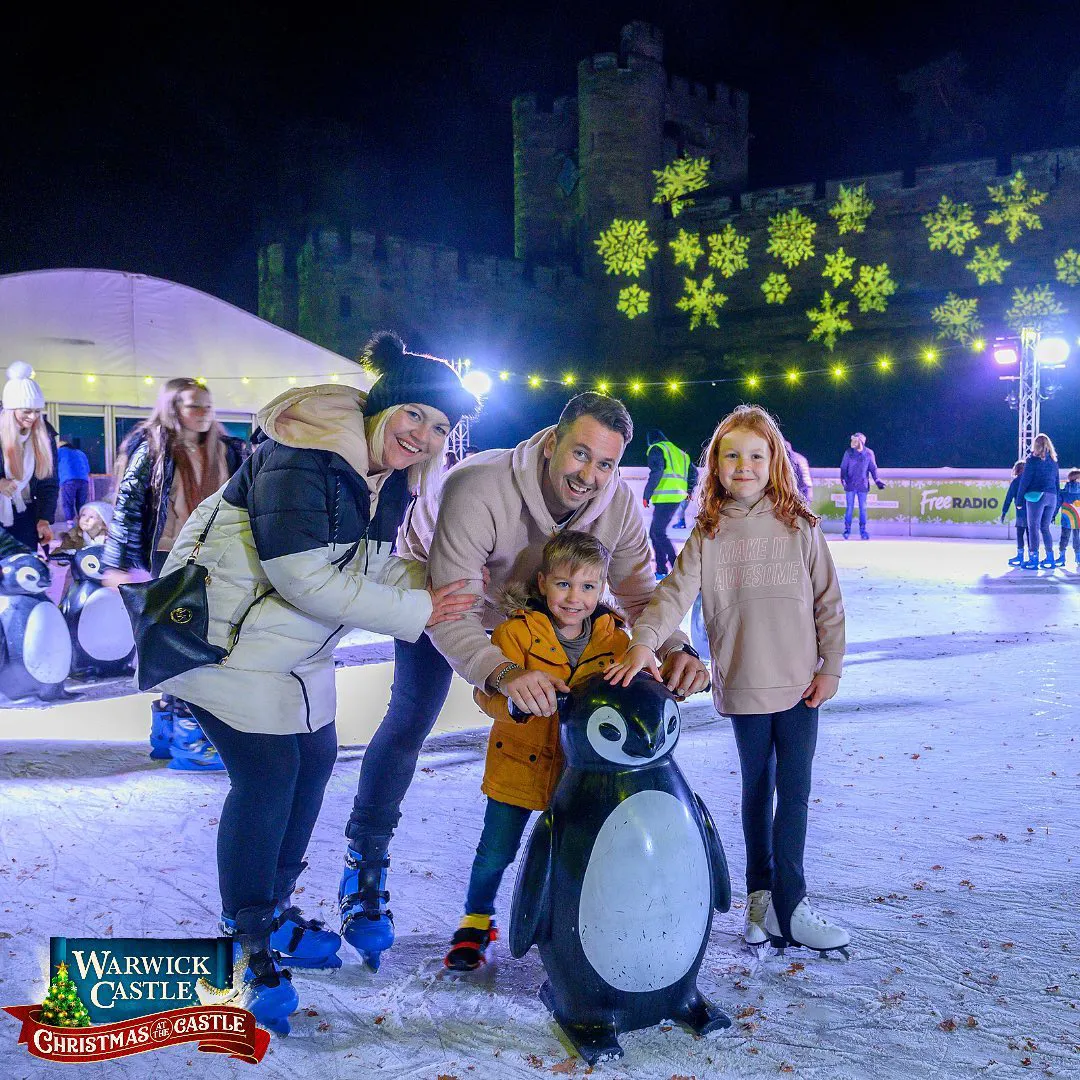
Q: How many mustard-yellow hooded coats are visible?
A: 1